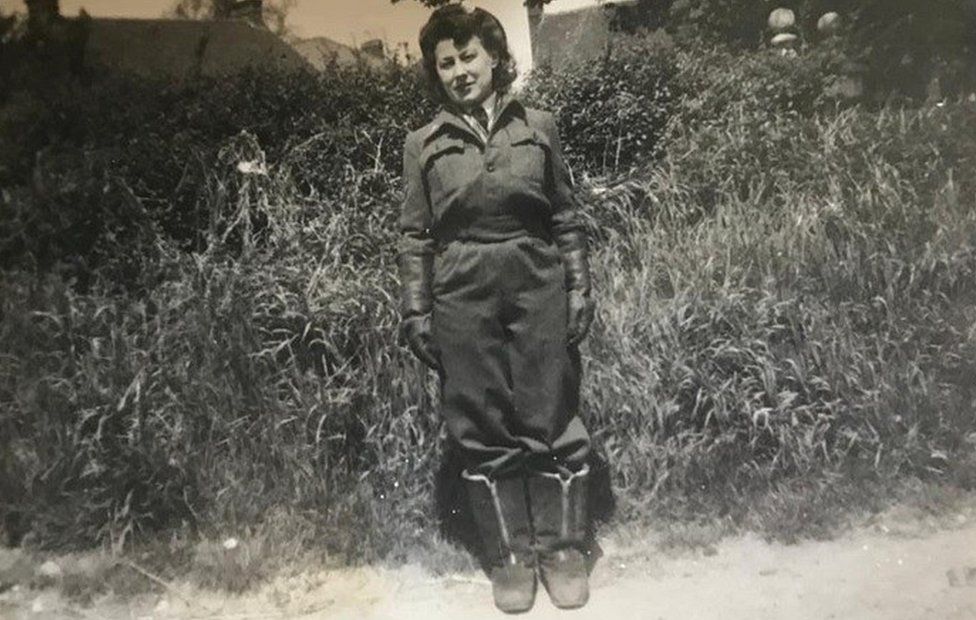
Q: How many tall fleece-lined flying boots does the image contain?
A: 2